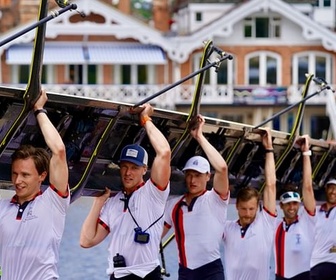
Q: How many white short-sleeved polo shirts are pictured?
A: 6